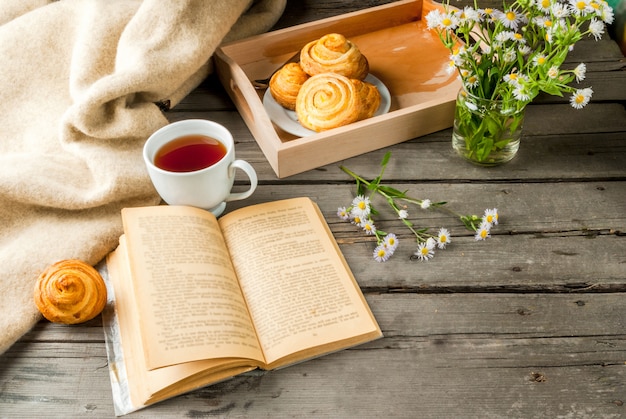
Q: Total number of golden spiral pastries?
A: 4